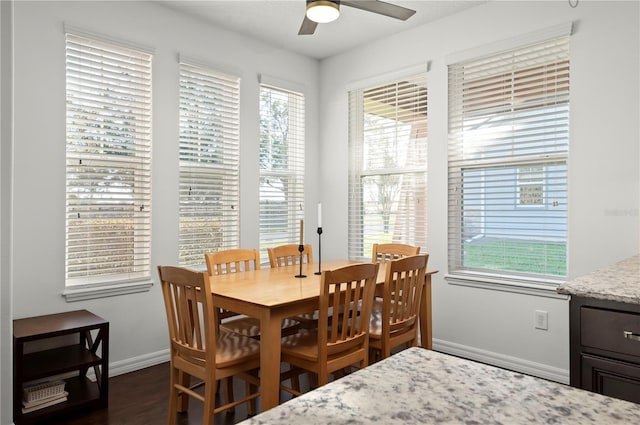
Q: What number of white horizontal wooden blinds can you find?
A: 5